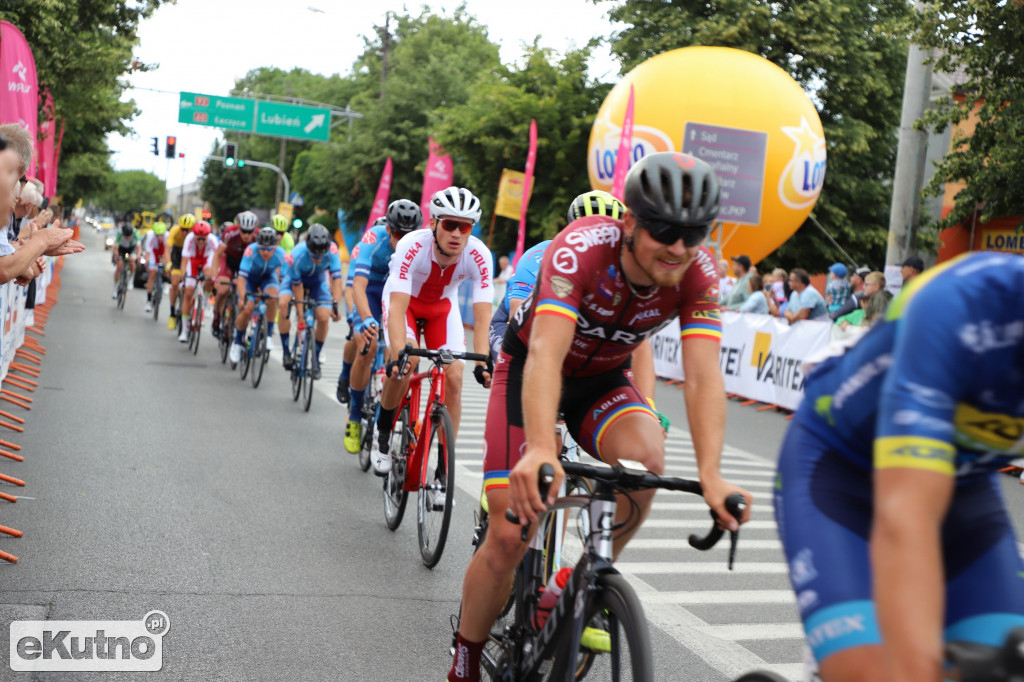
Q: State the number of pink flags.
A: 7